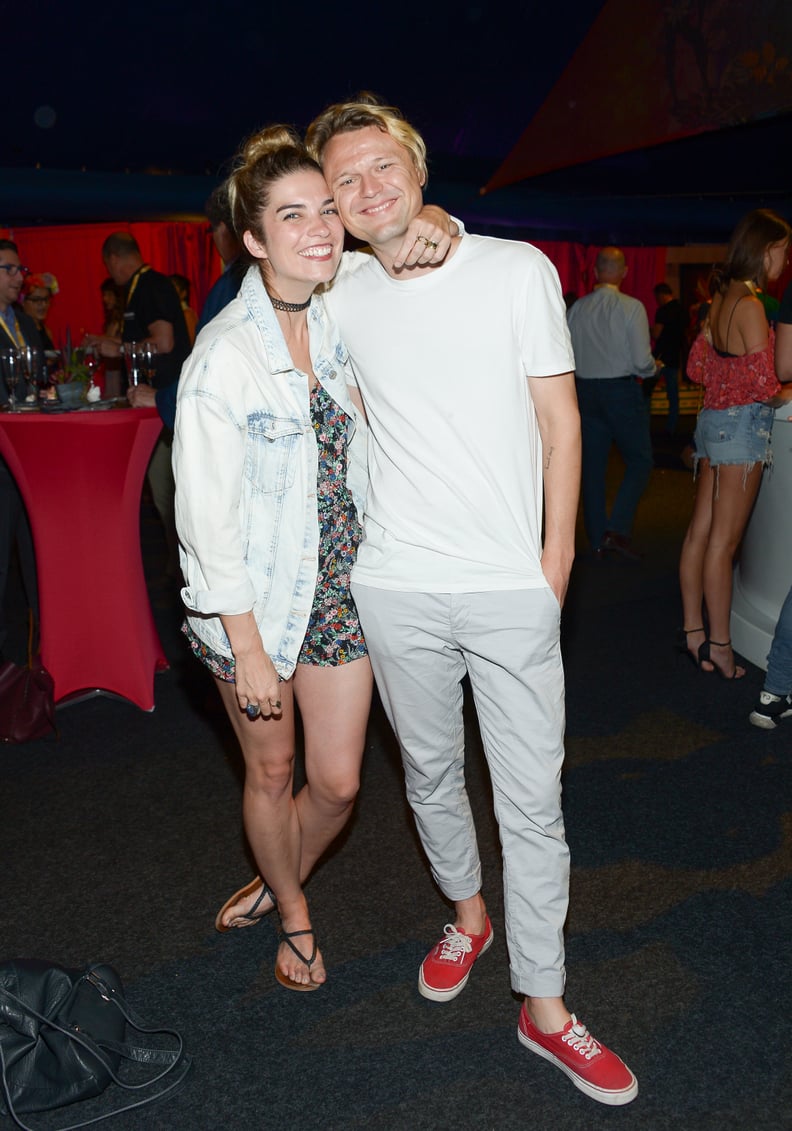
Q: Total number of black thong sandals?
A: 2